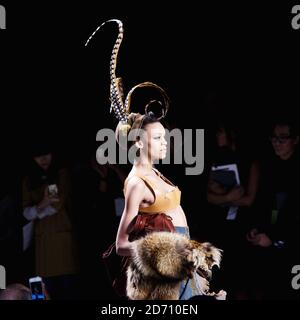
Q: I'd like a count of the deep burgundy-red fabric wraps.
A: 1